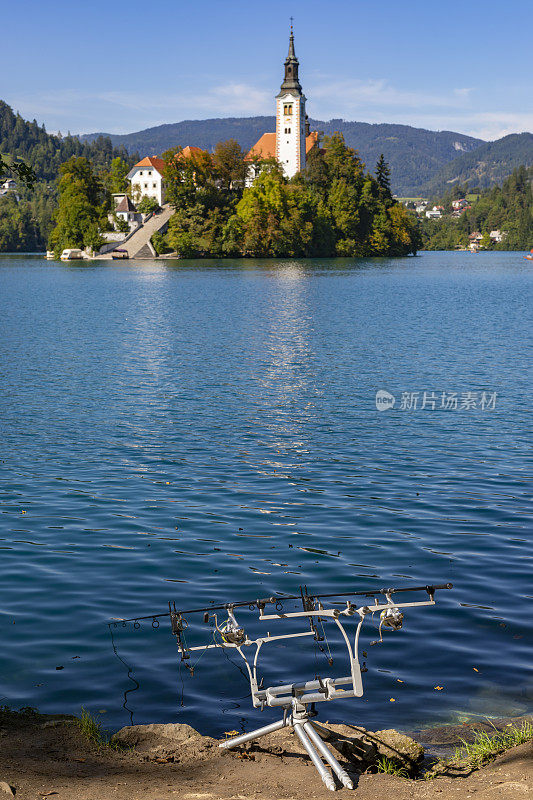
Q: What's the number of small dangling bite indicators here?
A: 2